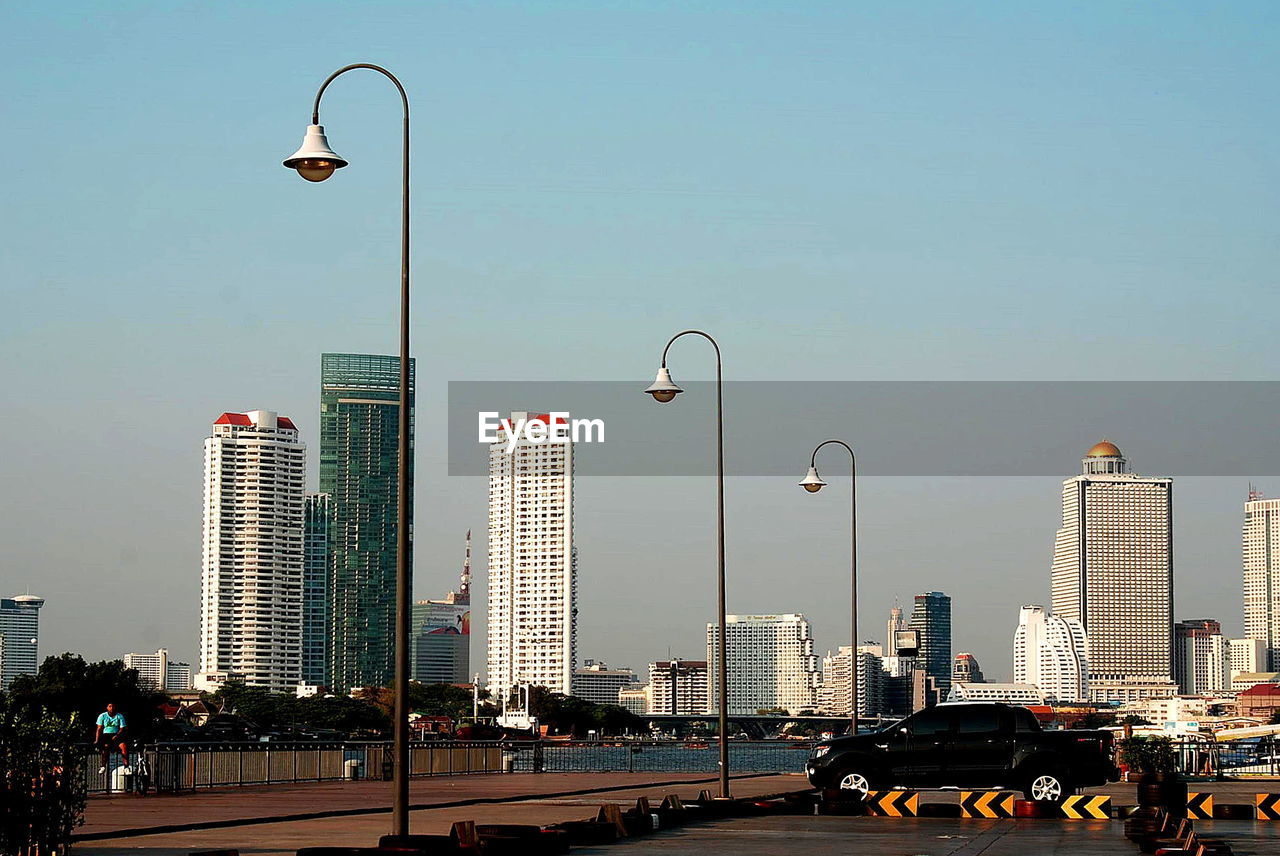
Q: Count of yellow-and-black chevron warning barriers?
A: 5